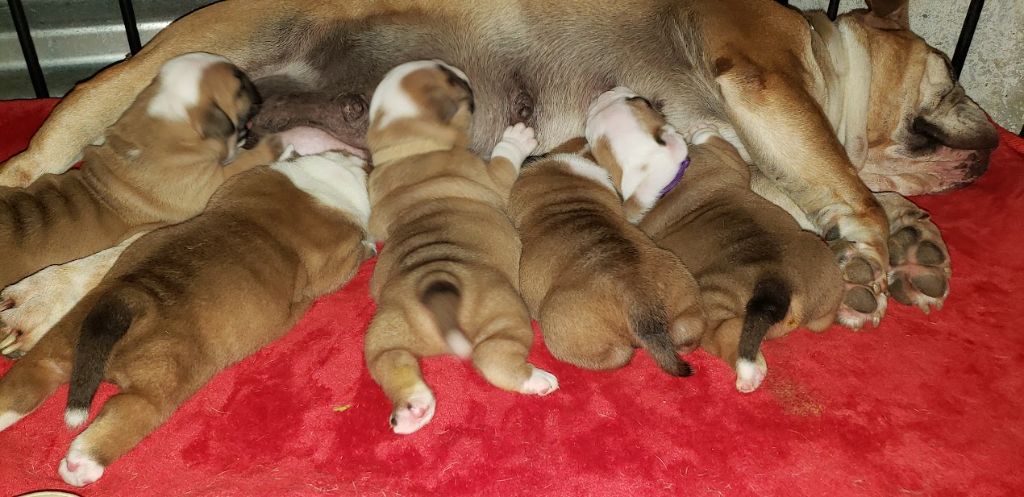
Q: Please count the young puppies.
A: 5